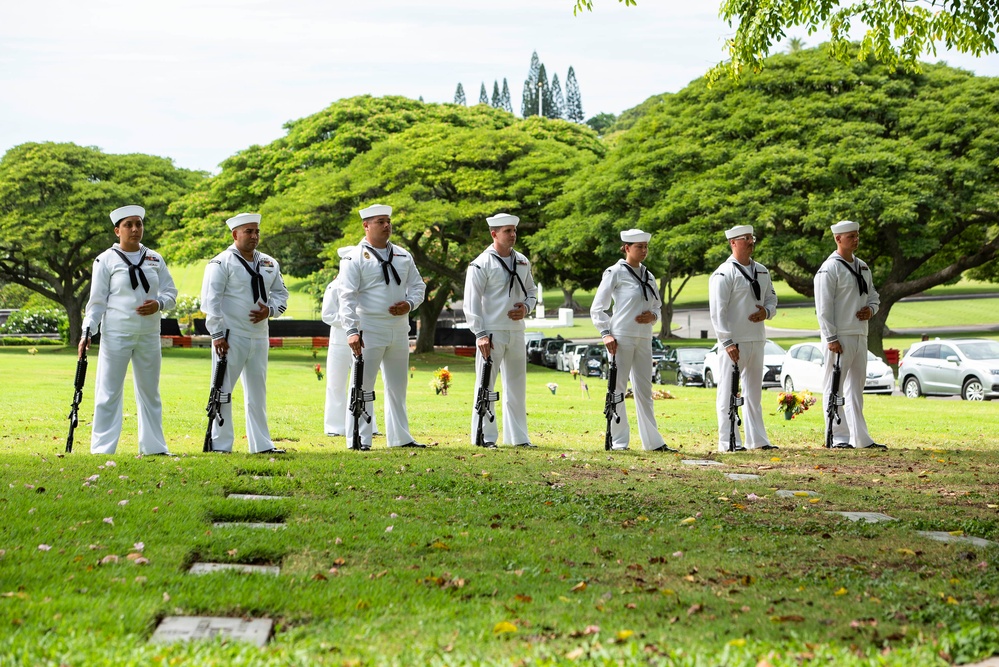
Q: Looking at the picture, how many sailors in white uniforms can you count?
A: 8